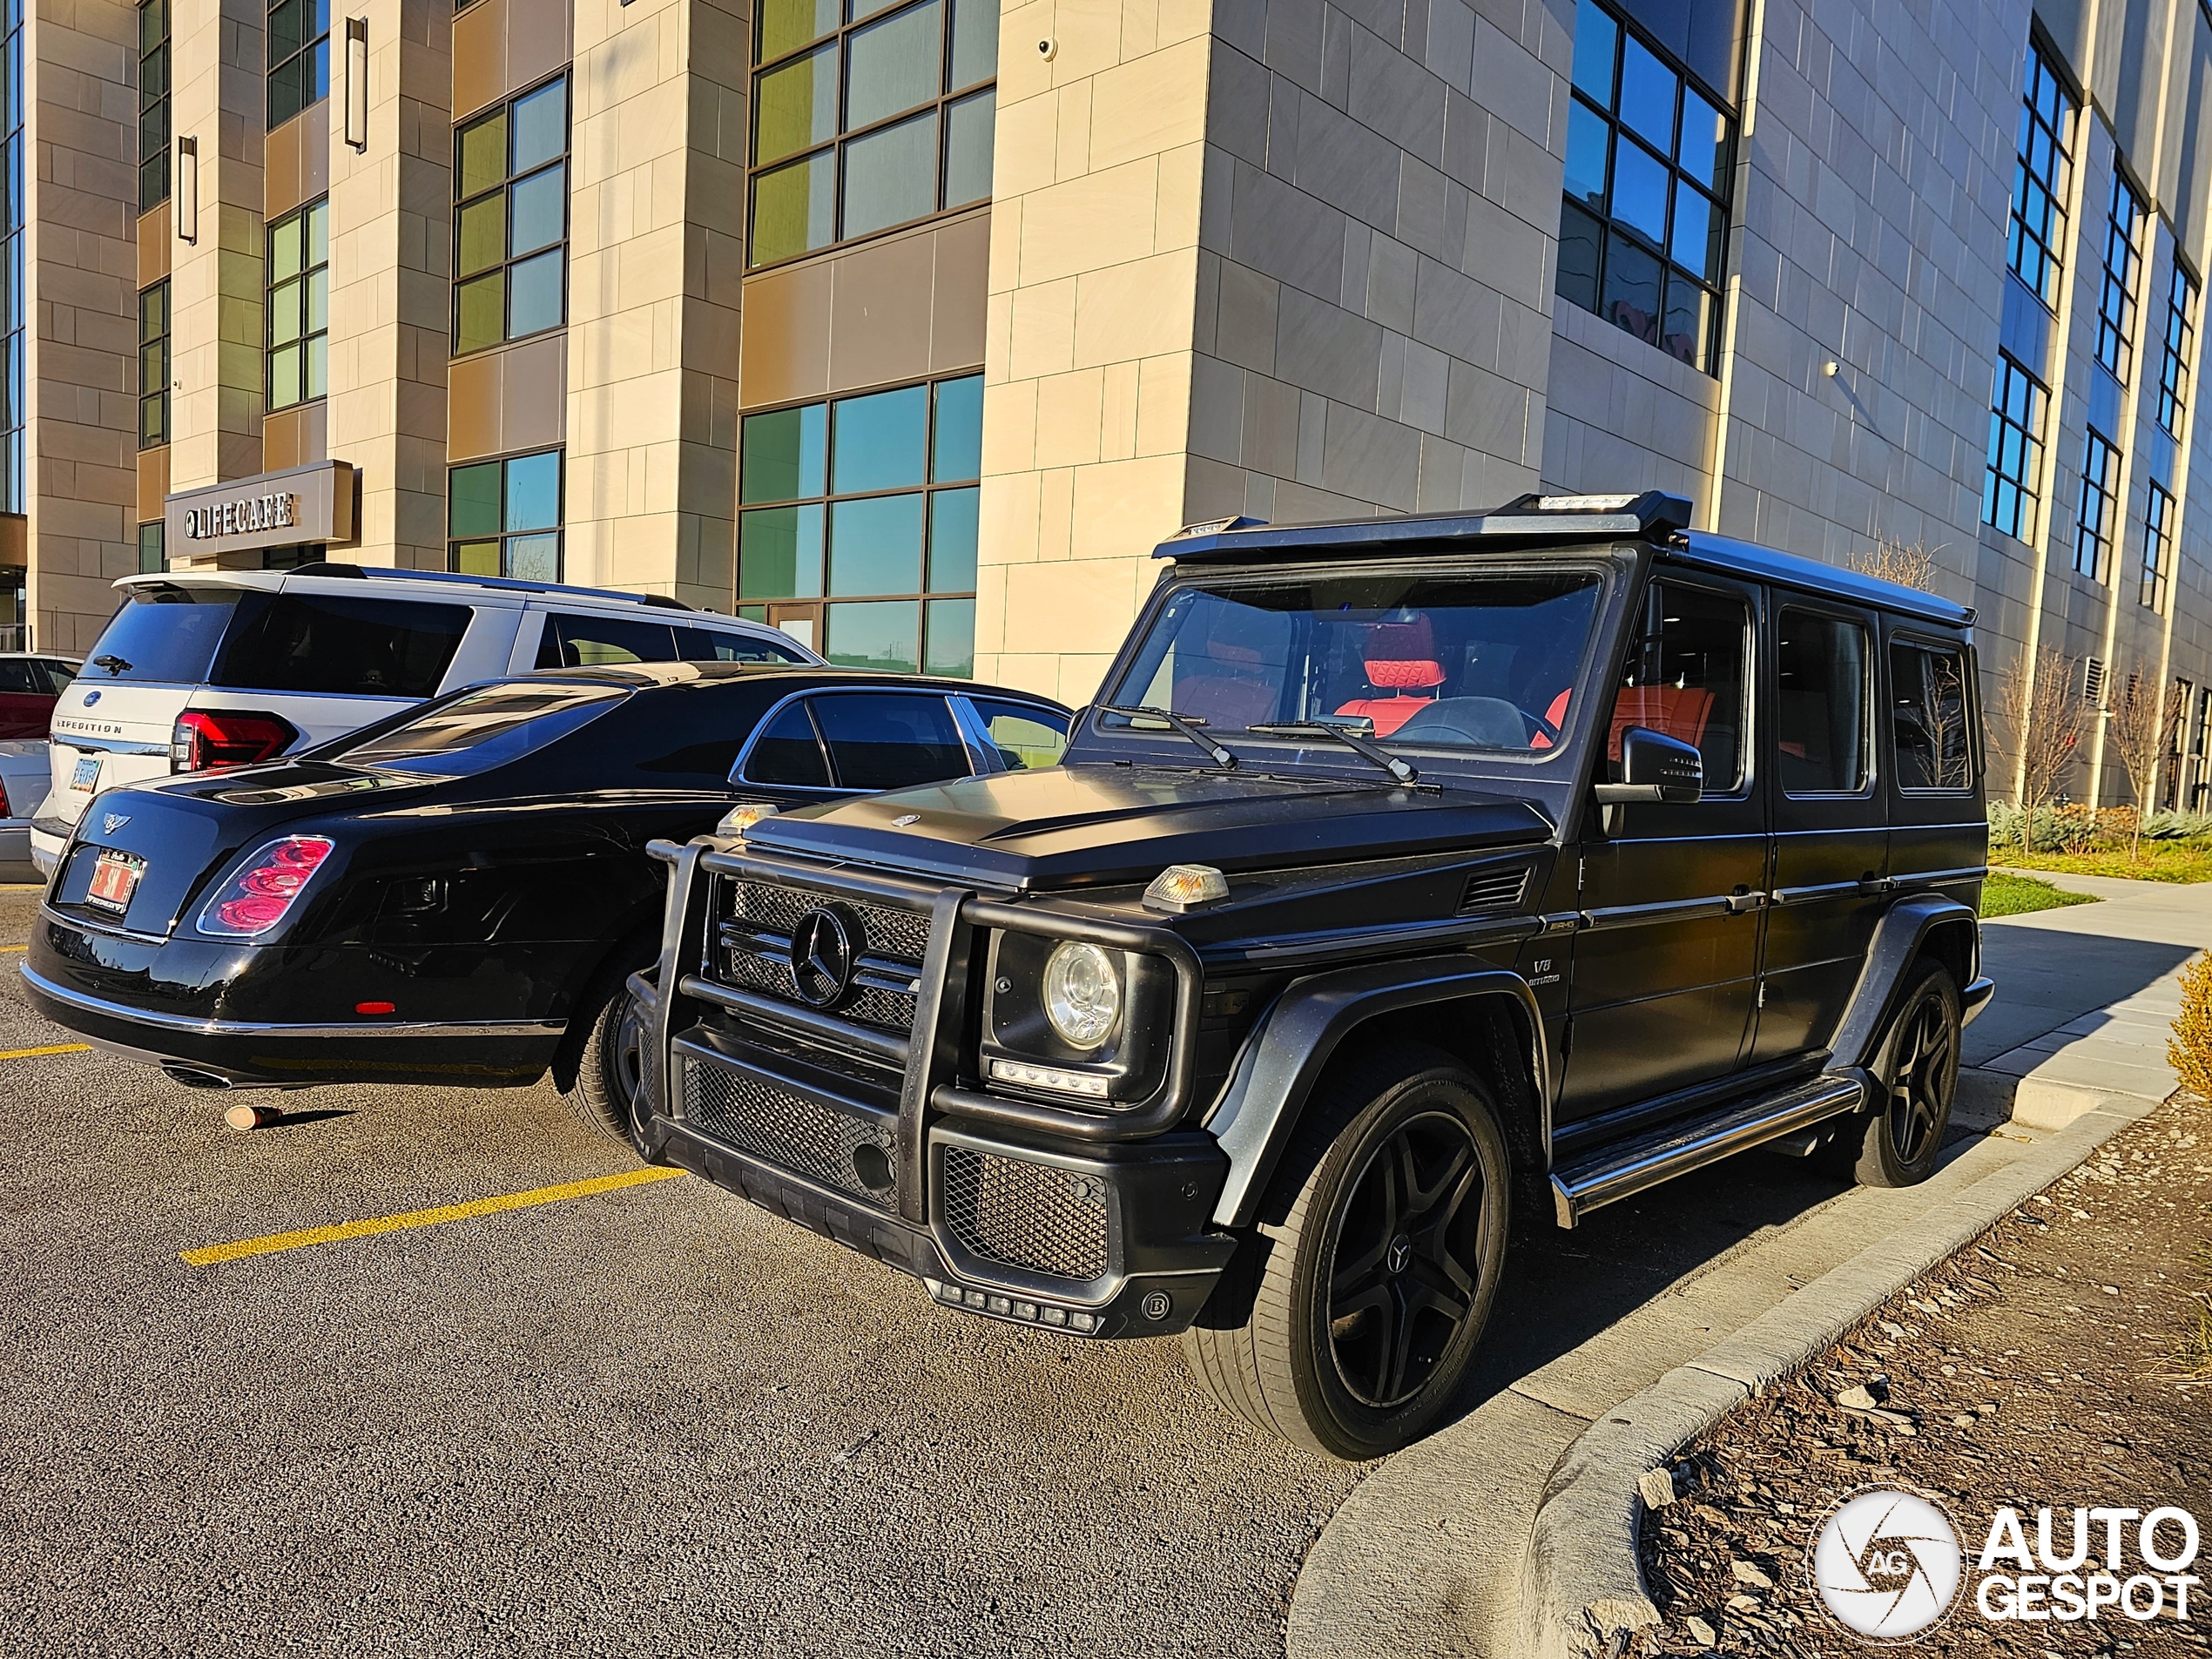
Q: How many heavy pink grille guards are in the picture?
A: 0